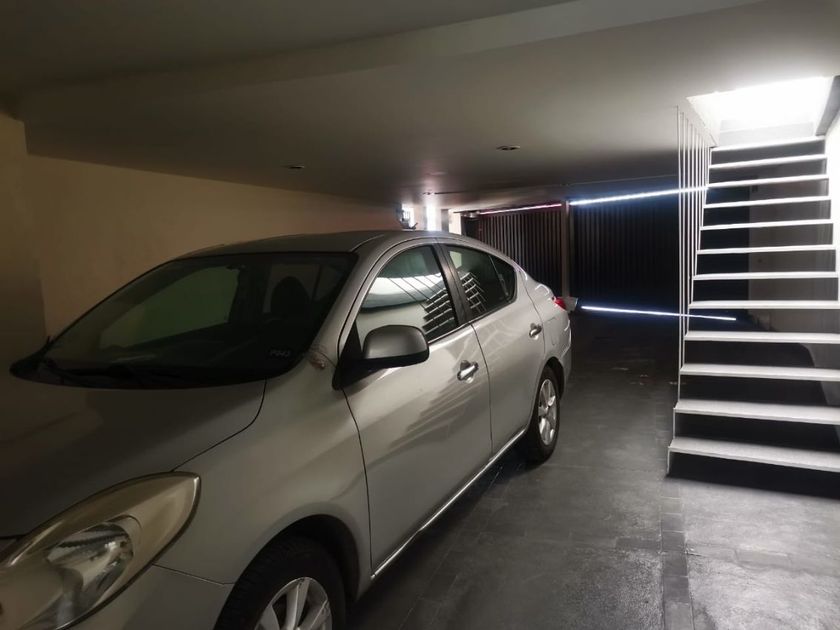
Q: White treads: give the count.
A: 12